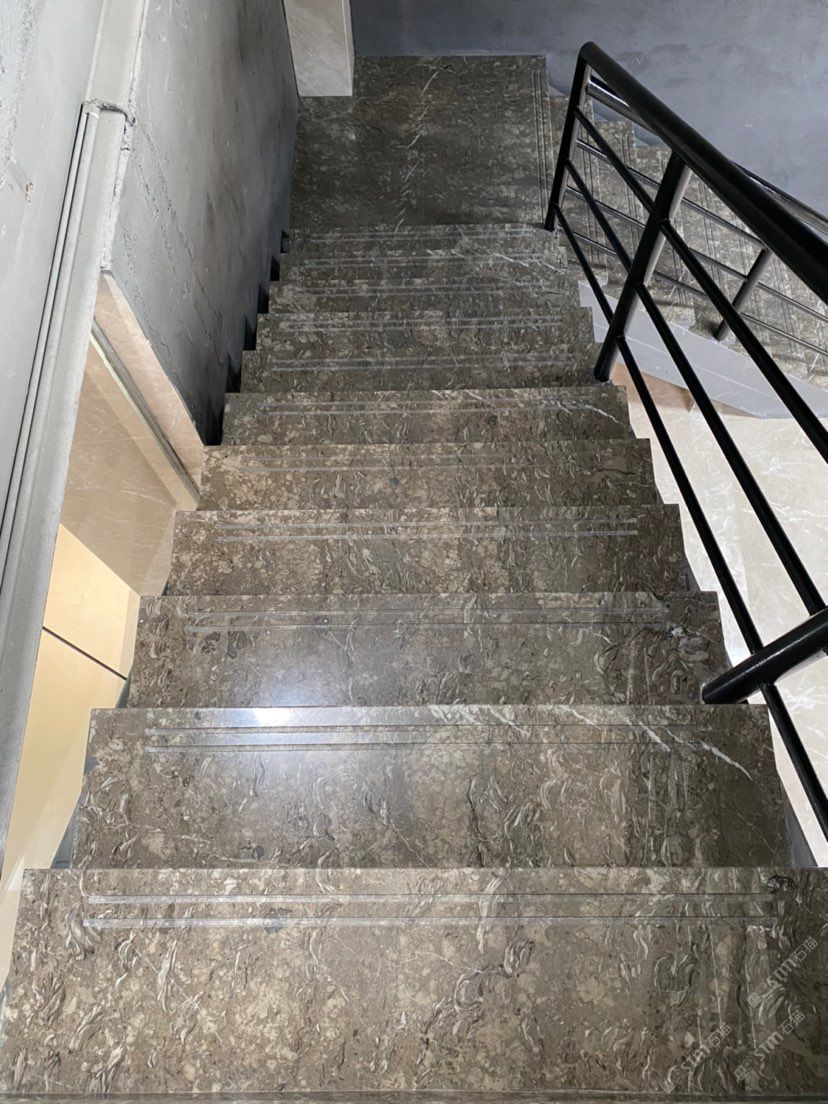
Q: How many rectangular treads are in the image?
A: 11